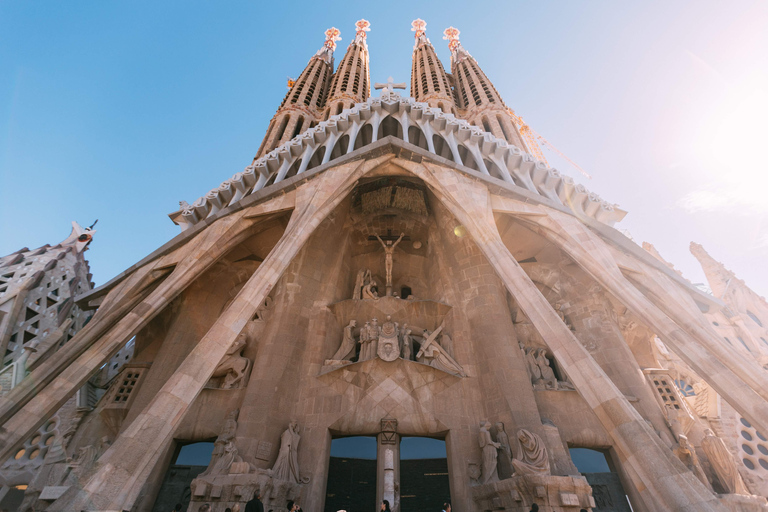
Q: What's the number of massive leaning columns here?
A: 6